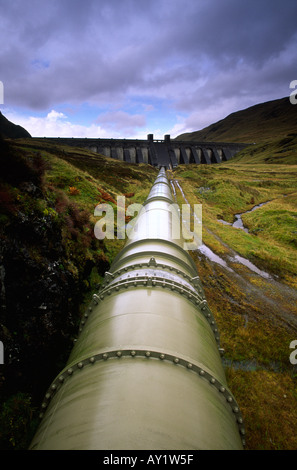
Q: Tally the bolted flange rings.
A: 3